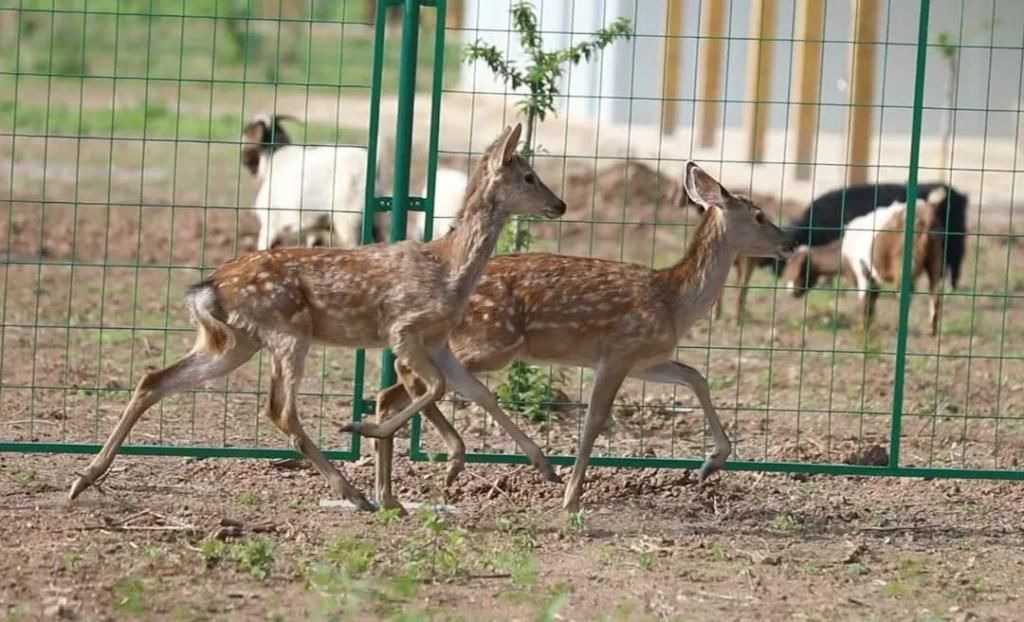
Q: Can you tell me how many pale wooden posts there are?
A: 5